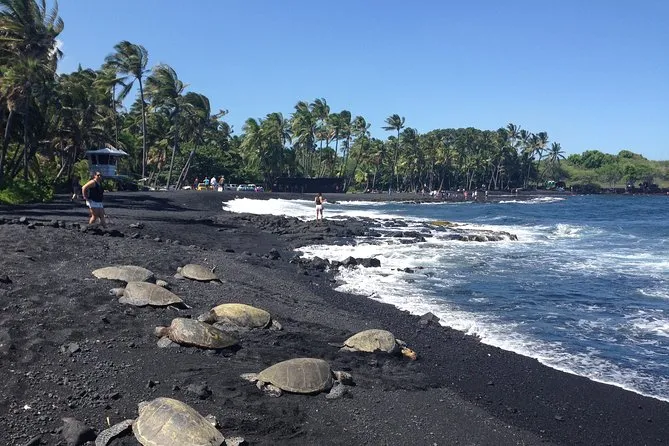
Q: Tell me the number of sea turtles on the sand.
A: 8